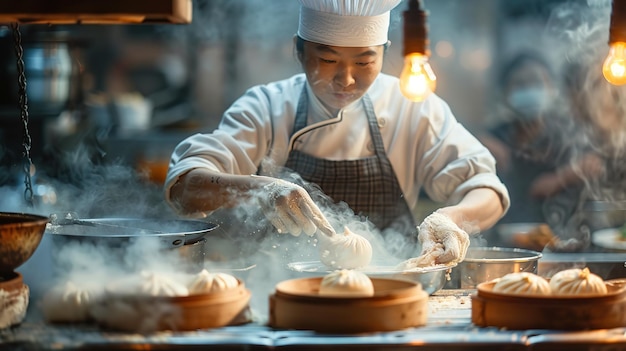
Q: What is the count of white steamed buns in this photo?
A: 7